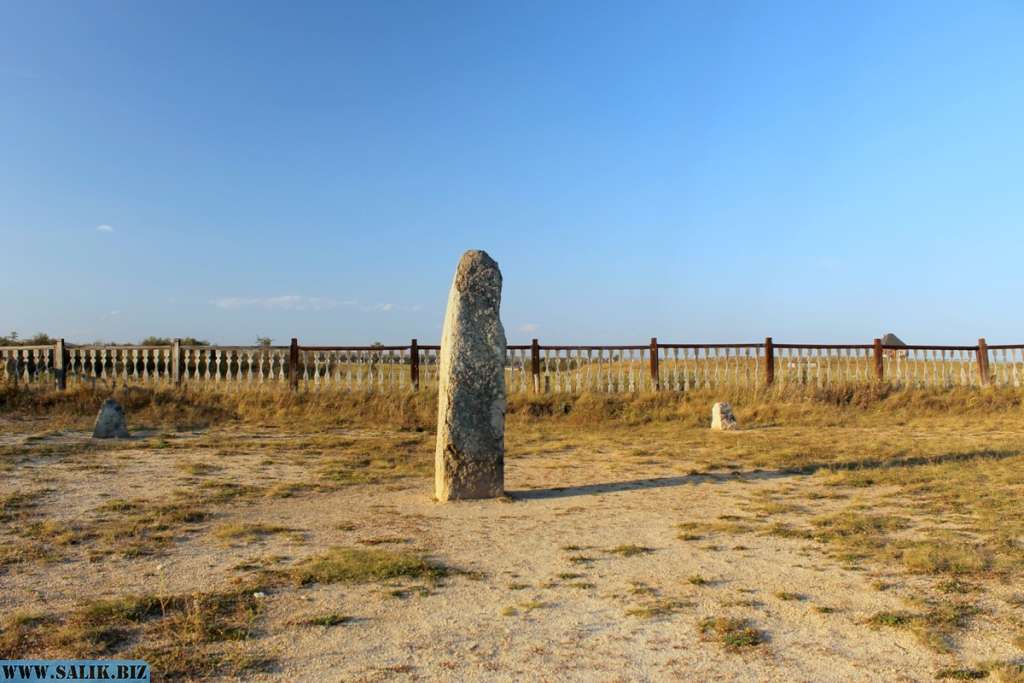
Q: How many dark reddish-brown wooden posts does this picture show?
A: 7